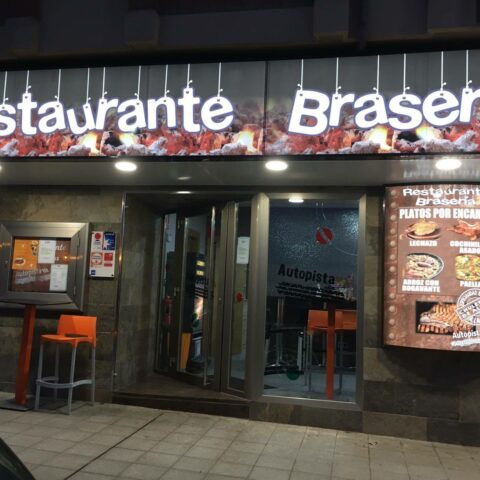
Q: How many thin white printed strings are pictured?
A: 15